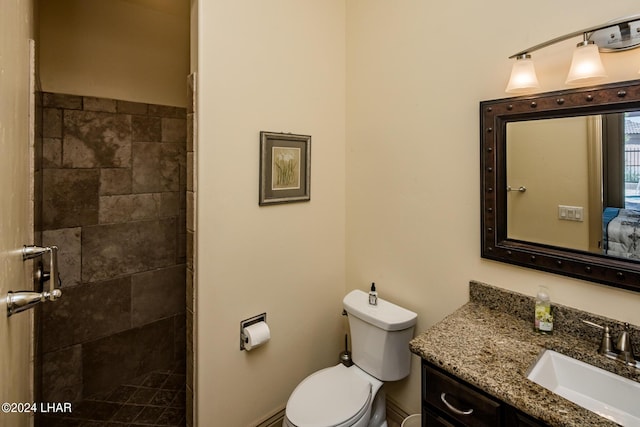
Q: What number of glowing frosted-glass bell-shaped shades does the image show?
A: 2